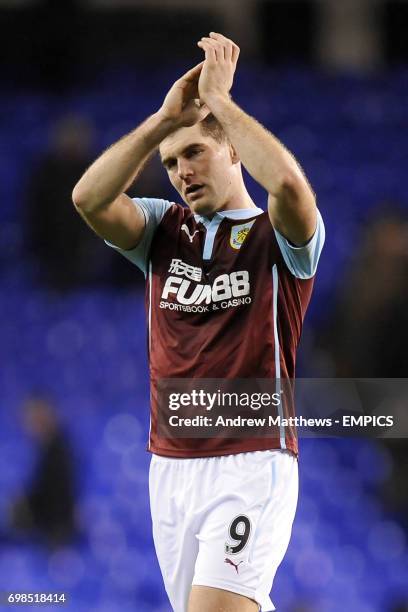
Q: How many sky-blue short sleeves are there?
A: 2